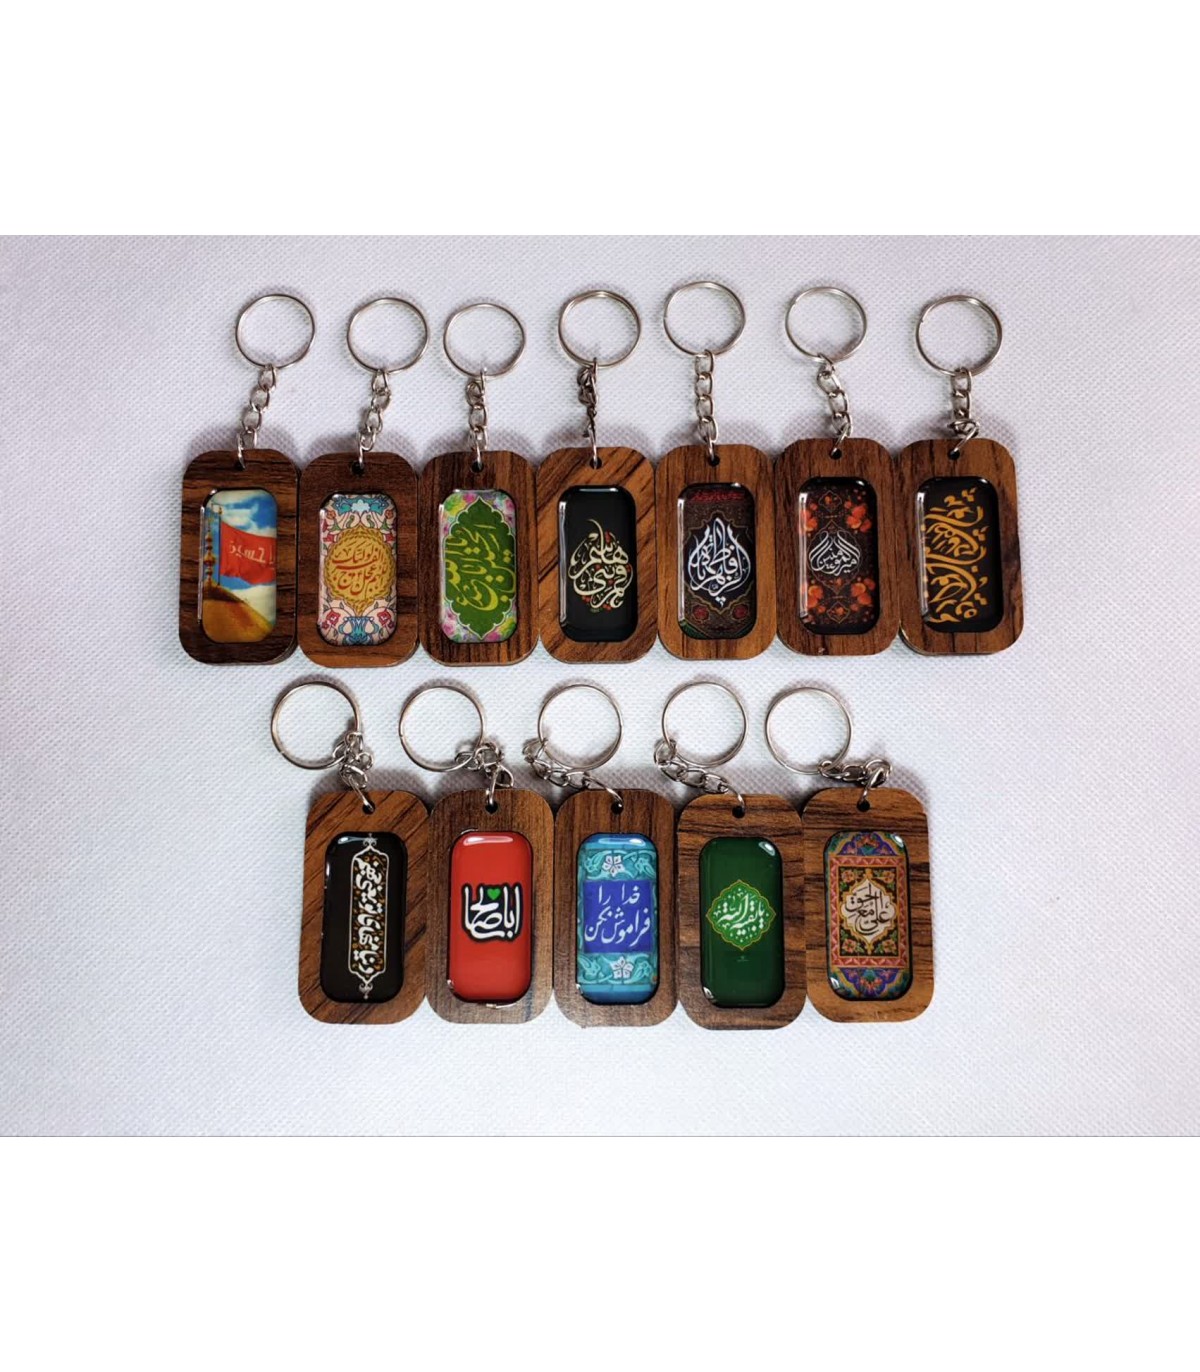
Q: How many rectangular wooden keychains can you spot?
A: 12